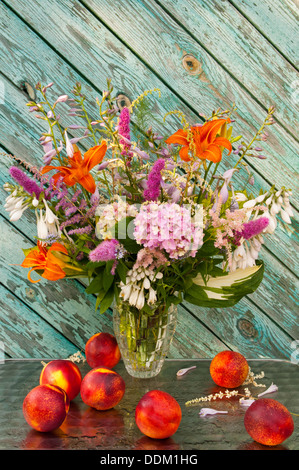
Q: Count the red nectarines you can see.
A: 7